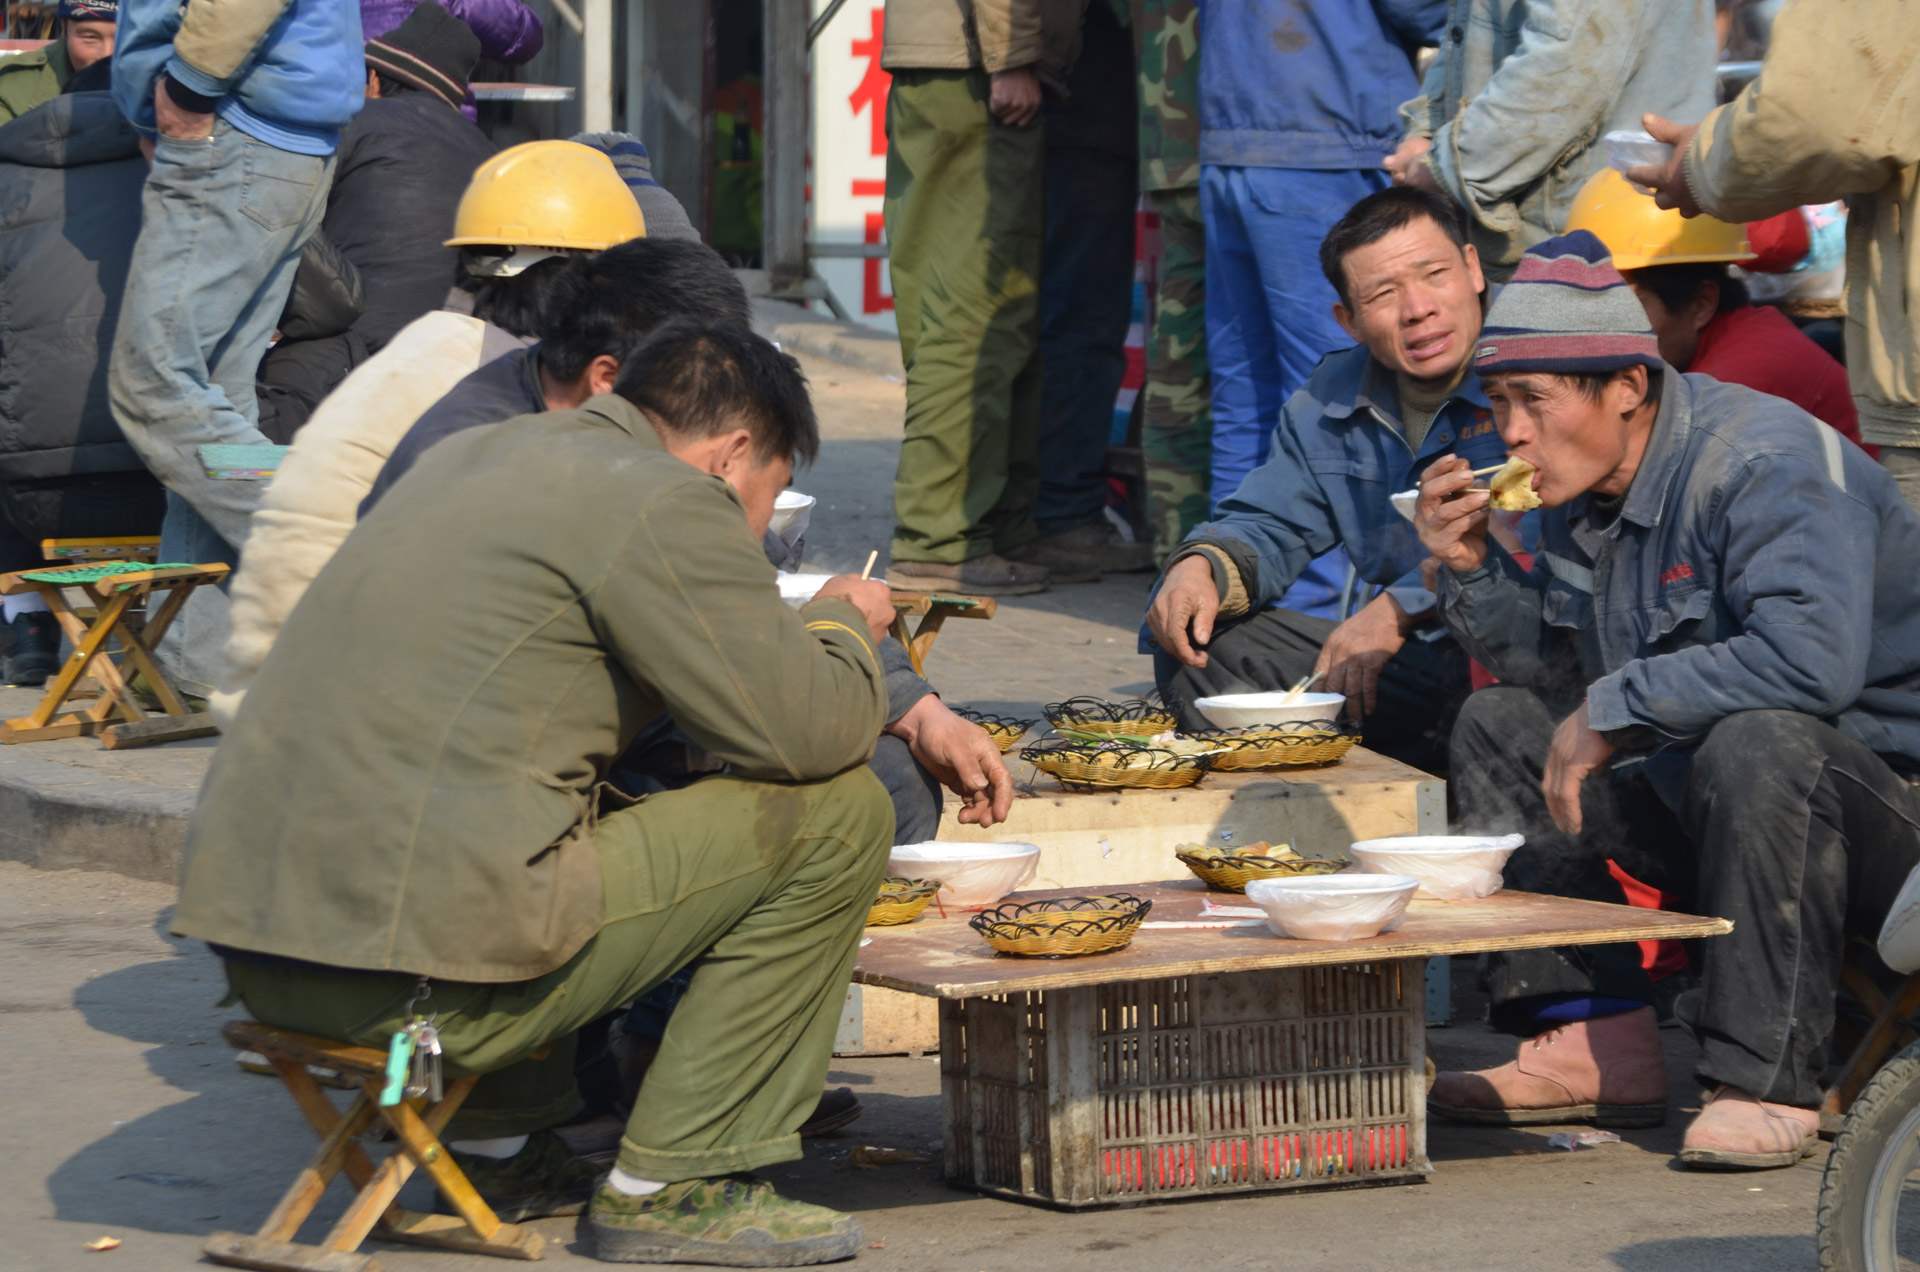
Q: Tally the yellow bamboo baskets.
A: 7